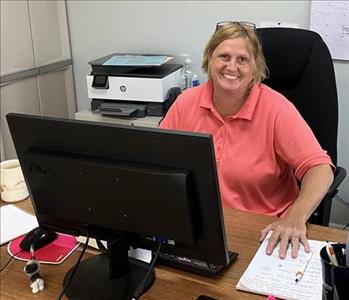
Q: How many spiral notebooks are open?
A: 1